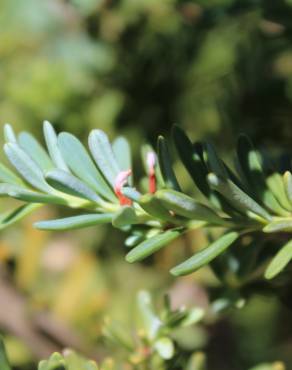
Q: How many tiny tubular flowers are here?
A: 2